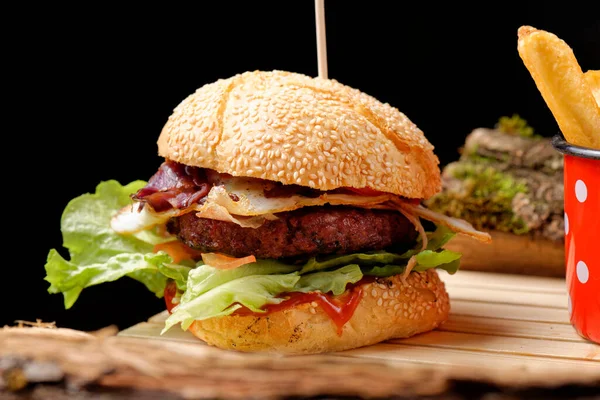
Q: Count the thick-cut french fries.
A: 2